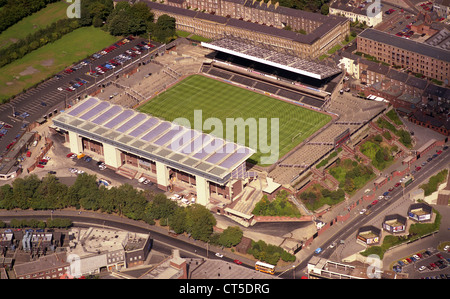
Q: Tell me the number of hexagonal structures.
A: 3